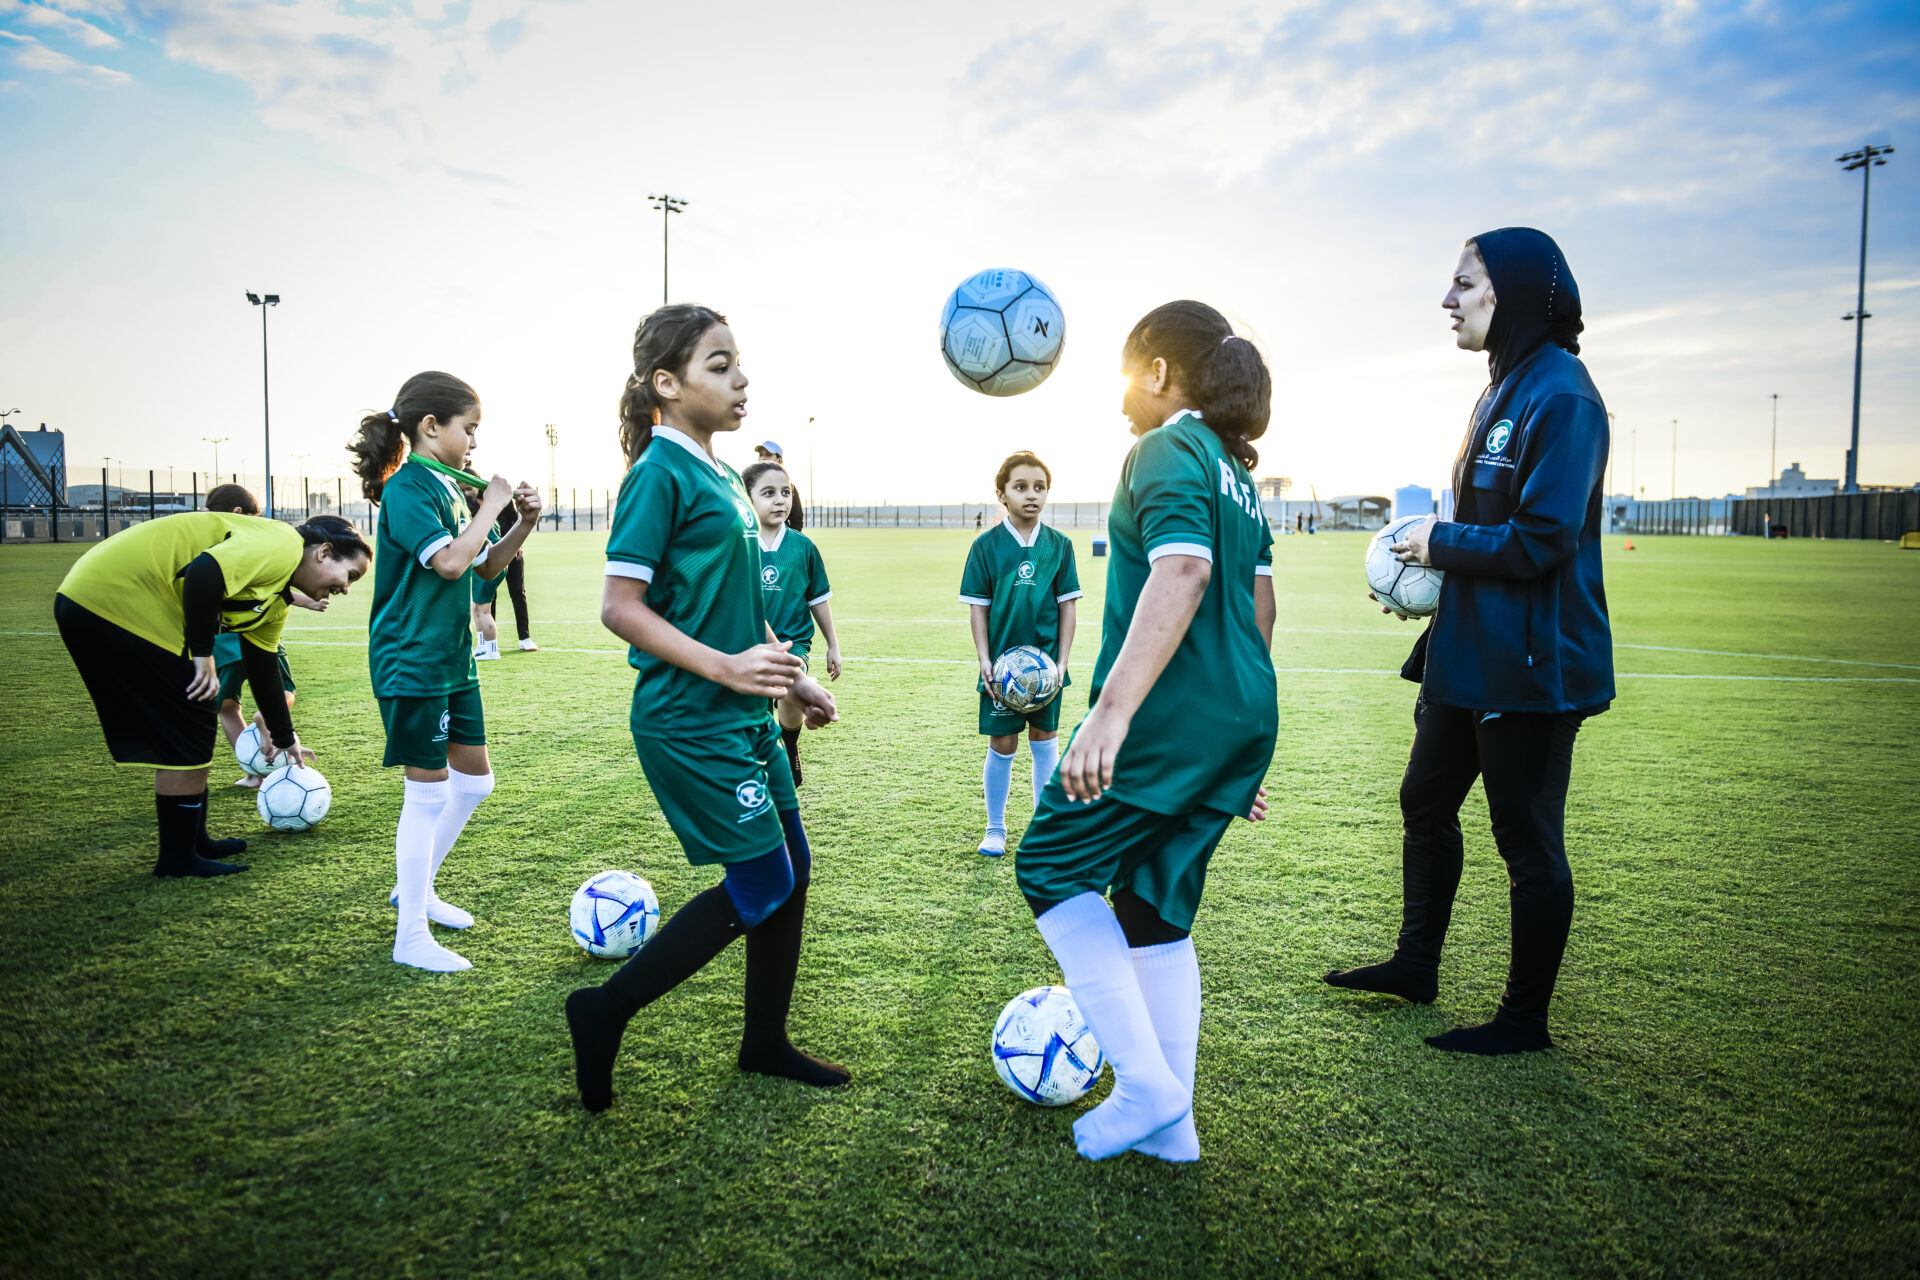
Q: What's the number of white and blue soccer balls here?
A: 3